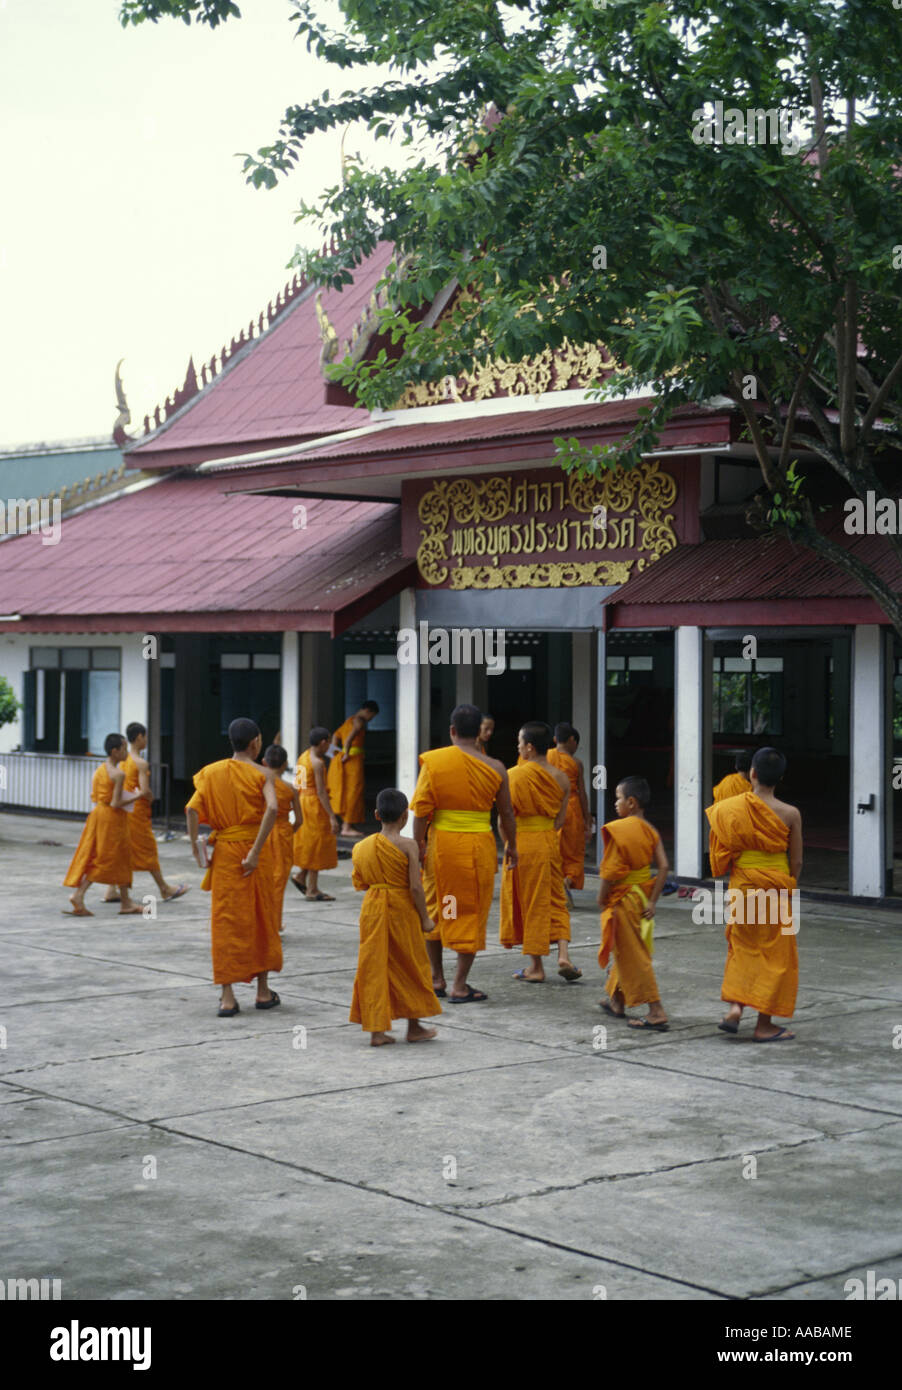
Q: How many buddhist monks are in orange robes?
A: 14